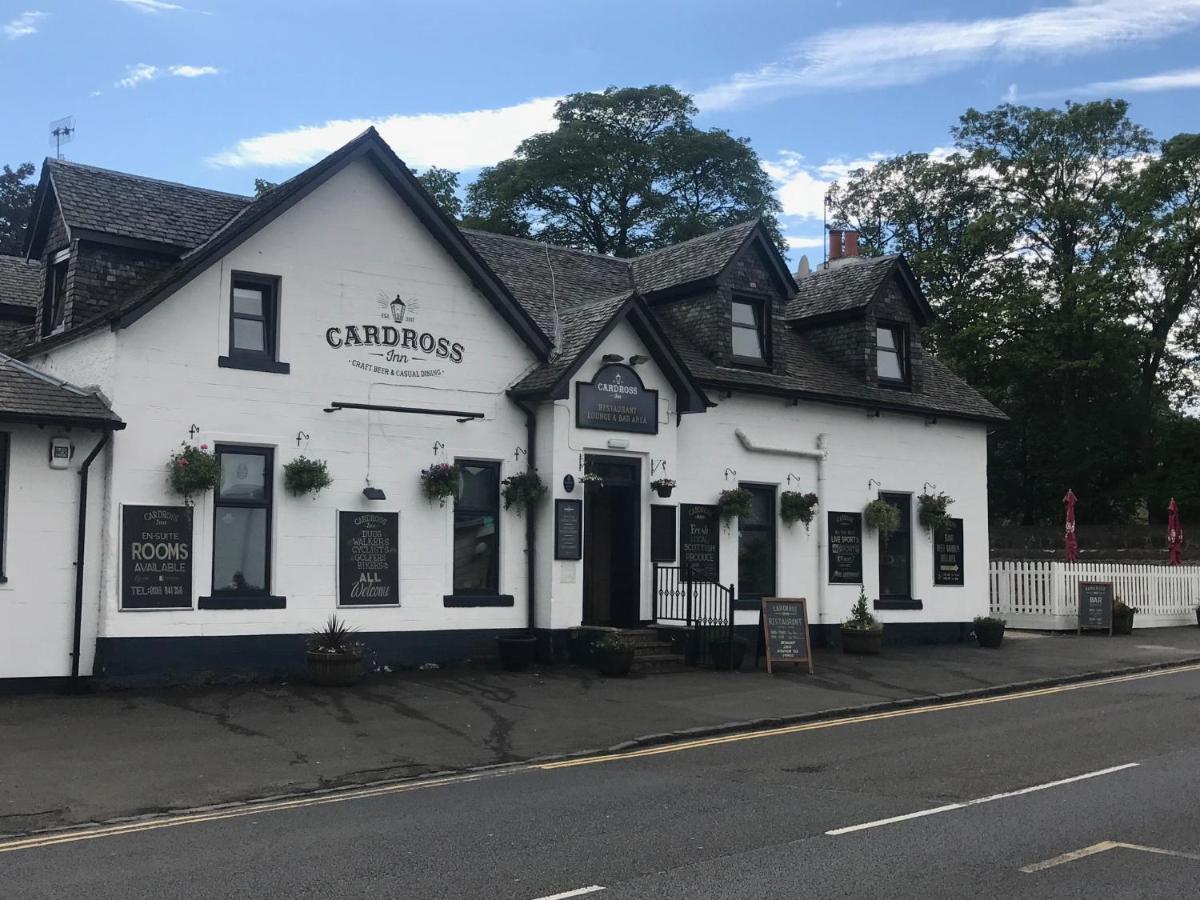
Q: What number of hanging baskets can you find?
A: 10